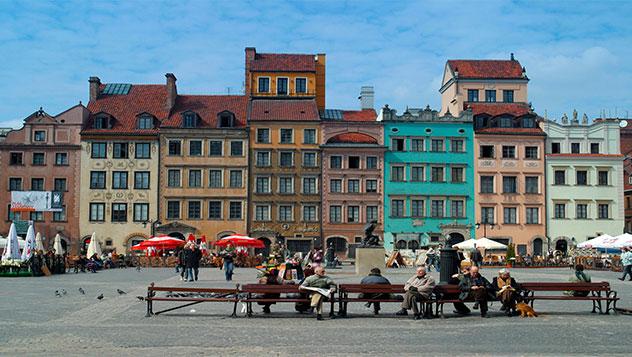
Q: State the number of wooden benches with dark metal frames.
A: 5